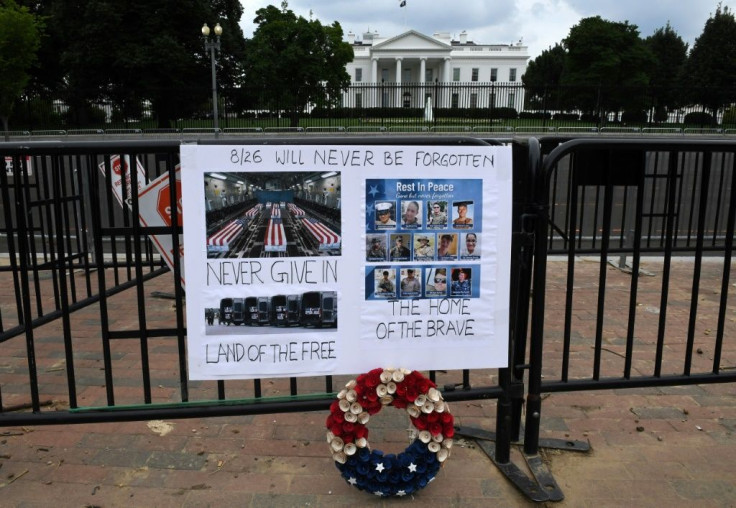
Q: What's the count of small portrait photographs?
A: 13